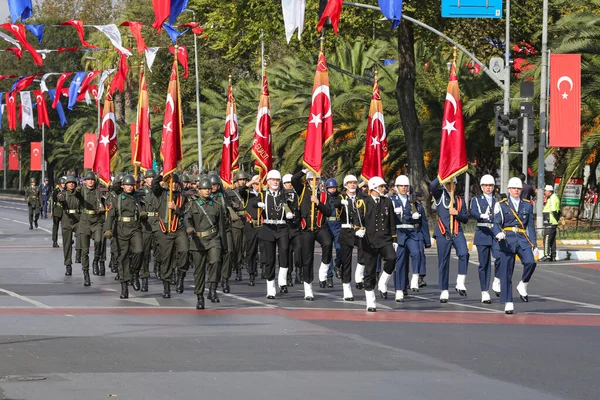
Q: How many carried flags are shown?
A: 8